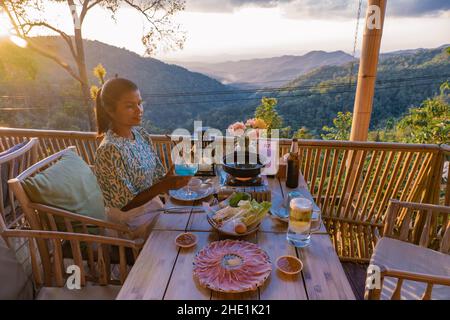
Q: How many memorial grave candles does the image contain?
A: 0